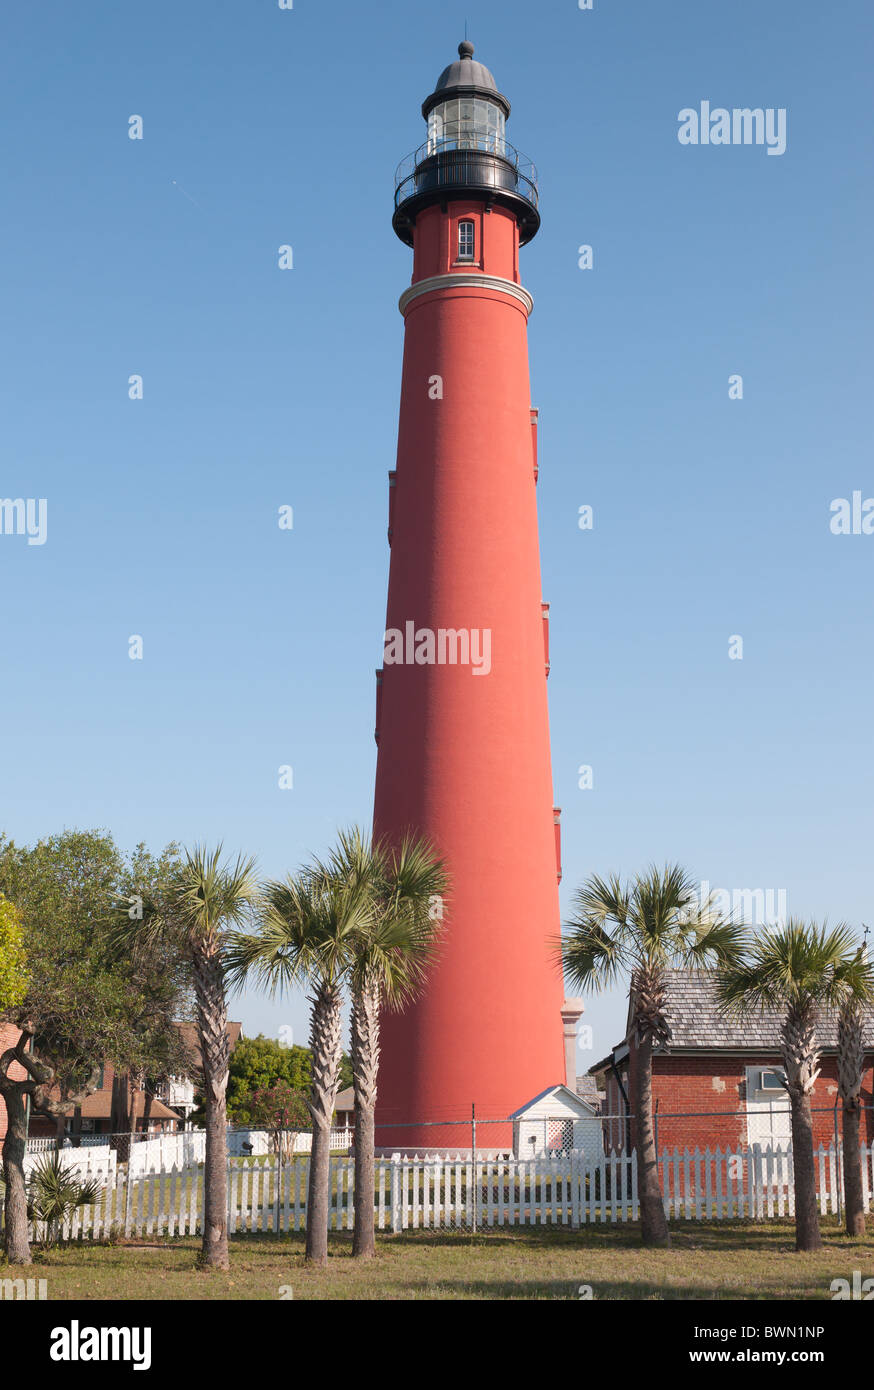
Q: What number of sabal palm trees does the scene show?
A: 6